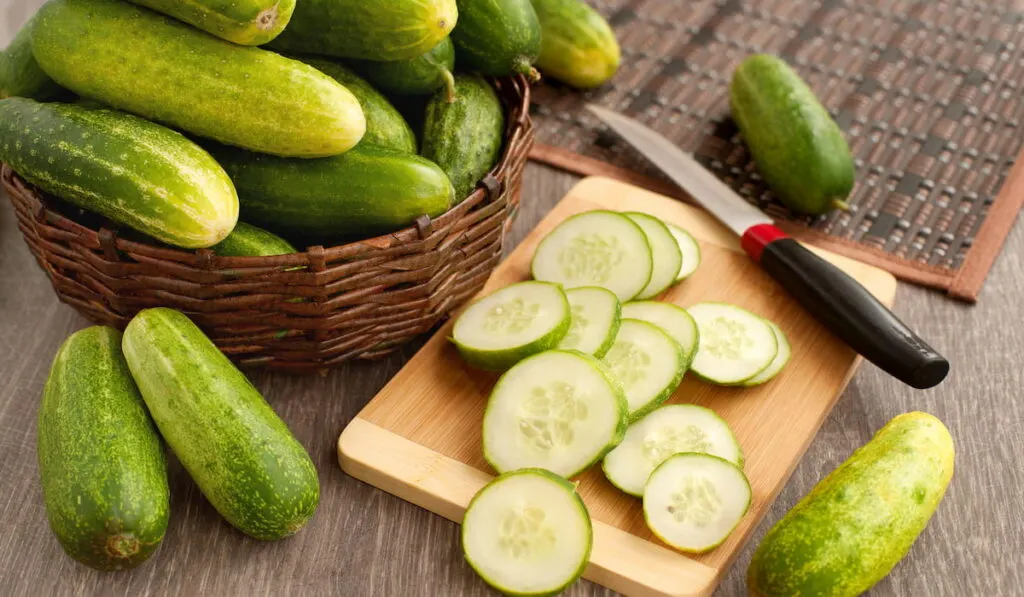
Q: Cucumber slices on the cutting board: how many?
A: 13